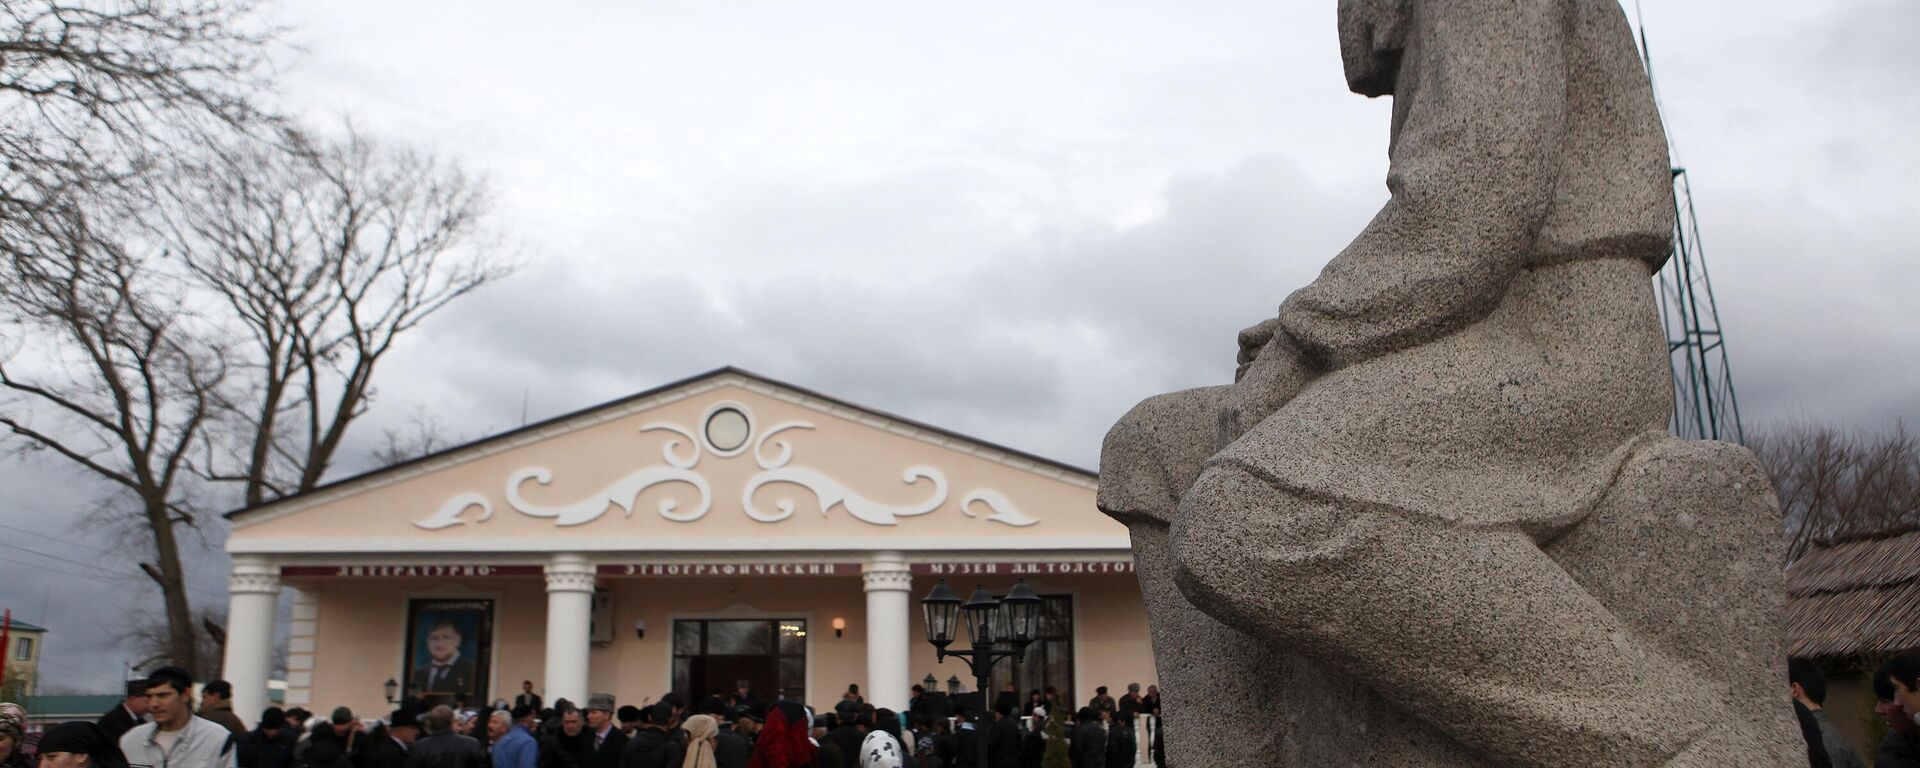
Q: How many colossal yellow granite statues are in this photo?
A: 0